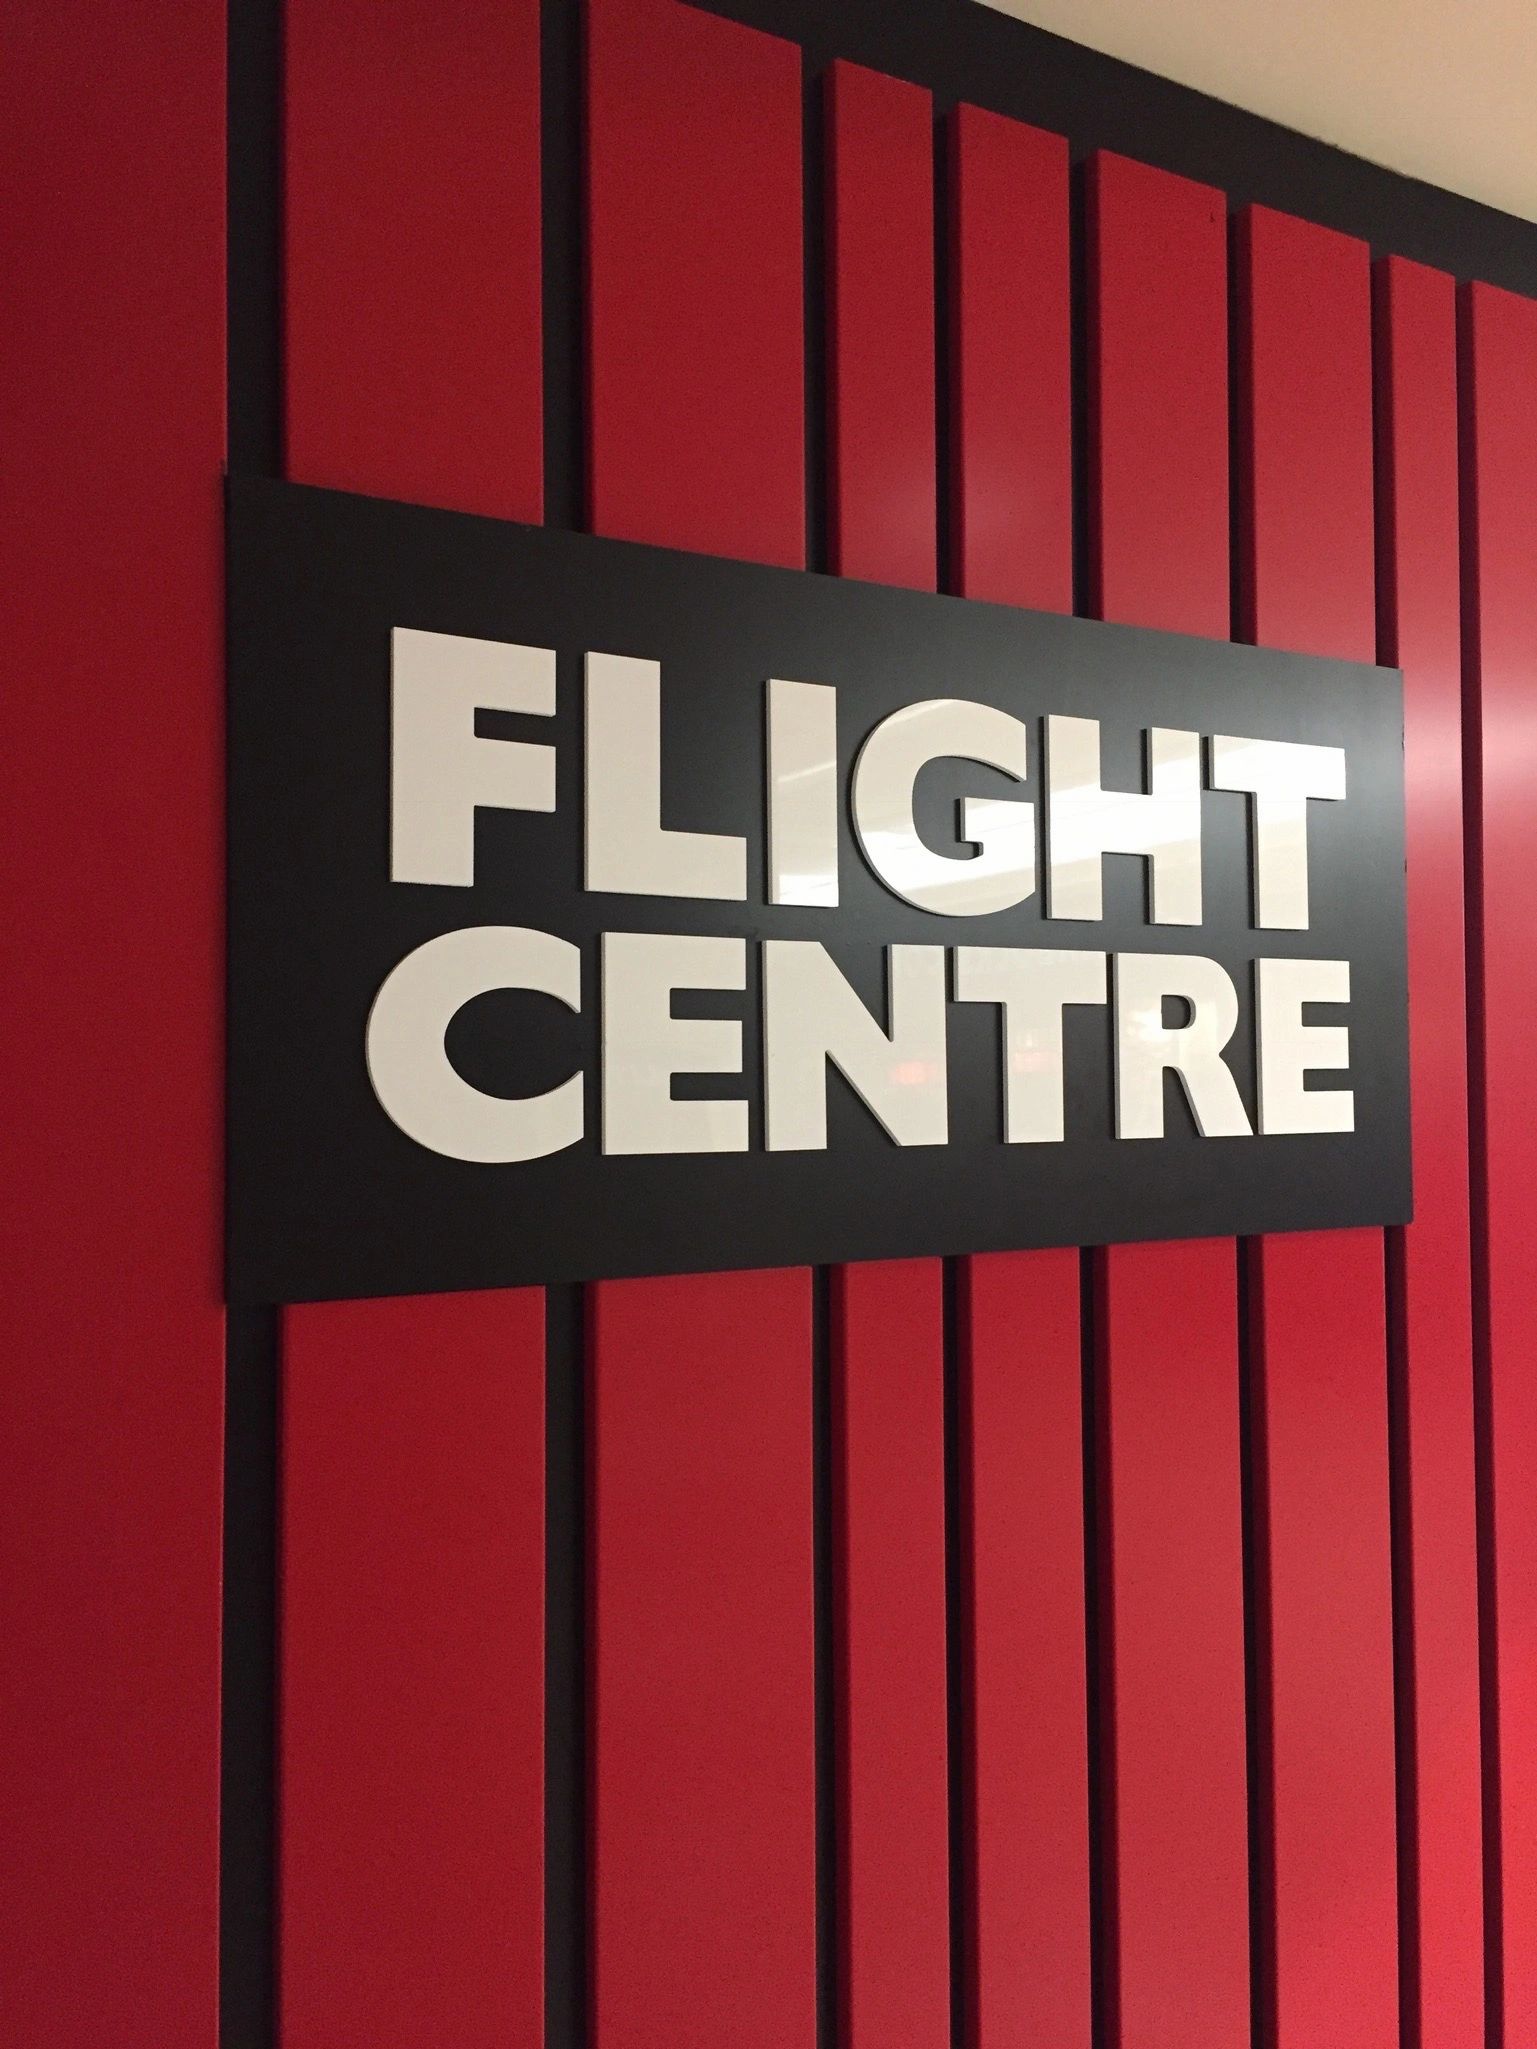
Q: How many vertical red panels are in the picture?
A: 9